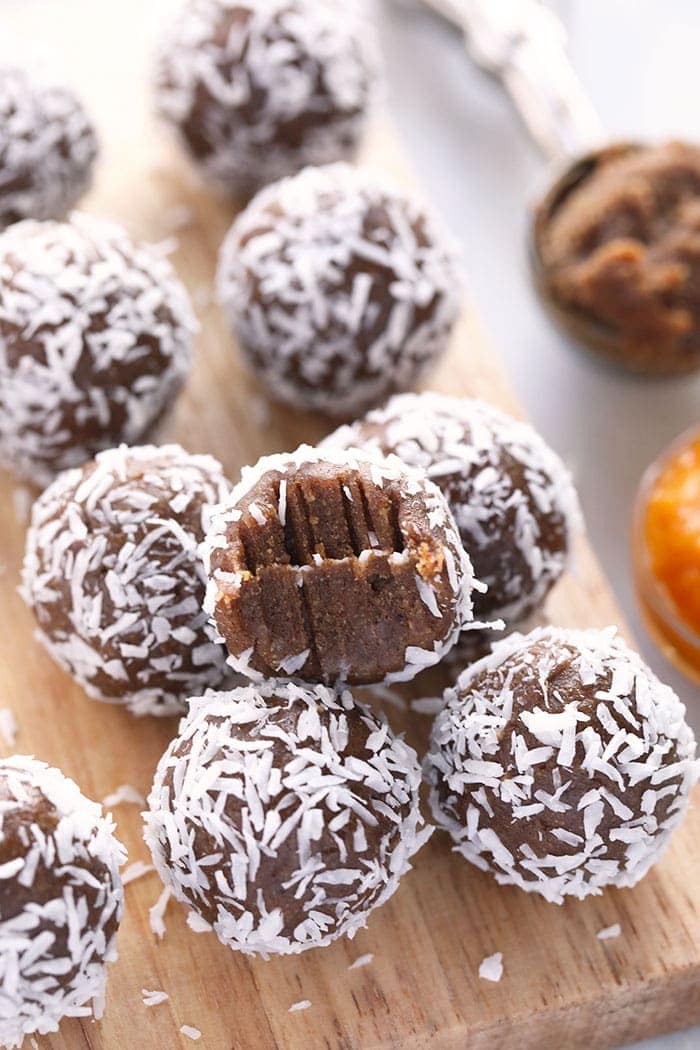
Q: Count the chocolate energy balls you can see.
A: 10